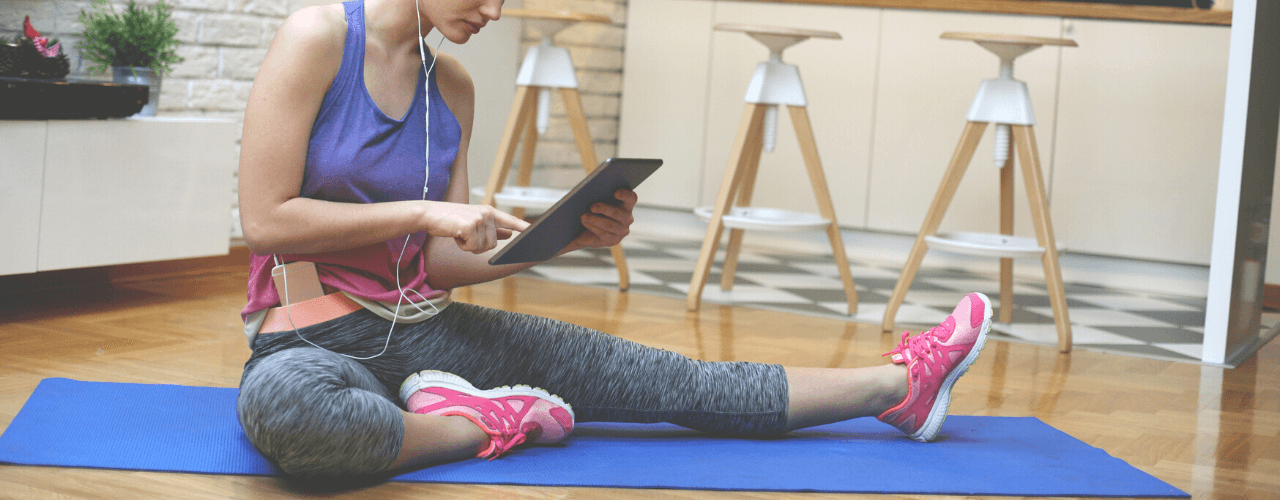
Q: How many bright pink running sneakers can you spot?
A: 2